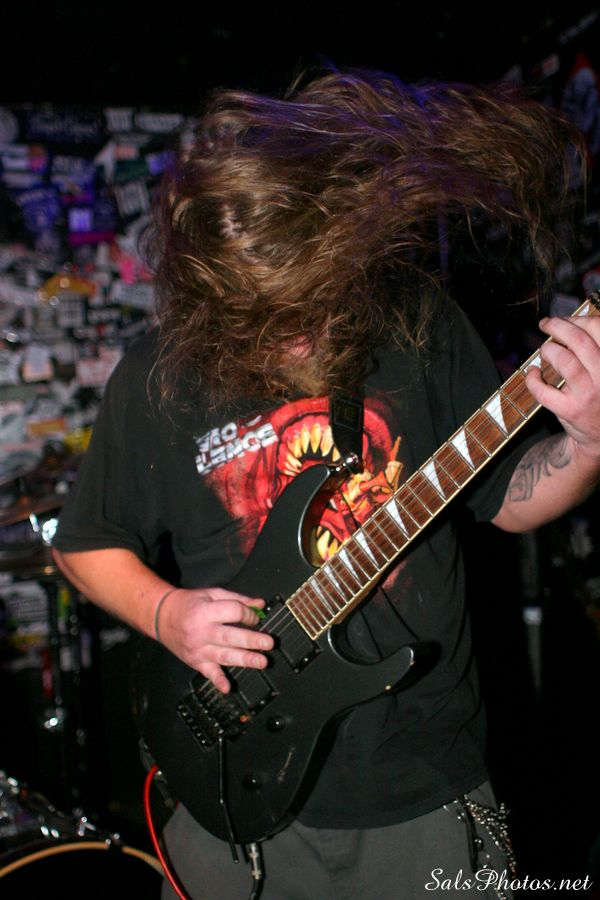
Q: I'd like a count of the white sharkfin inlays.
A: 10